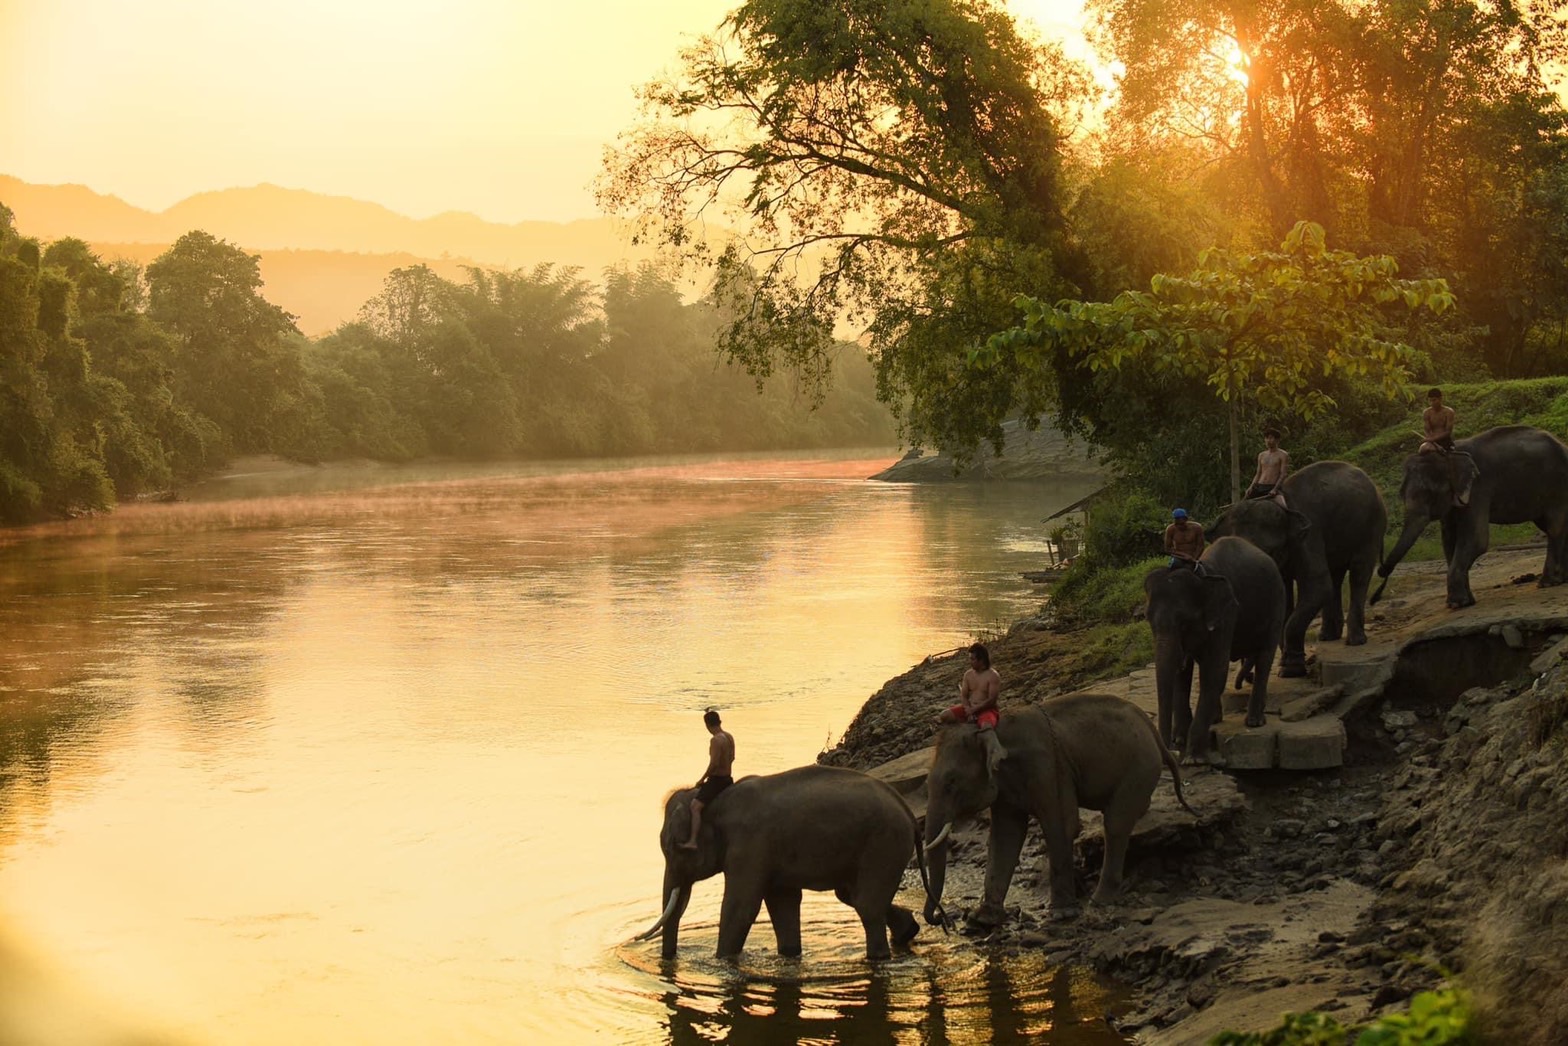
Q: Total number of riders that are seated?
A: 5